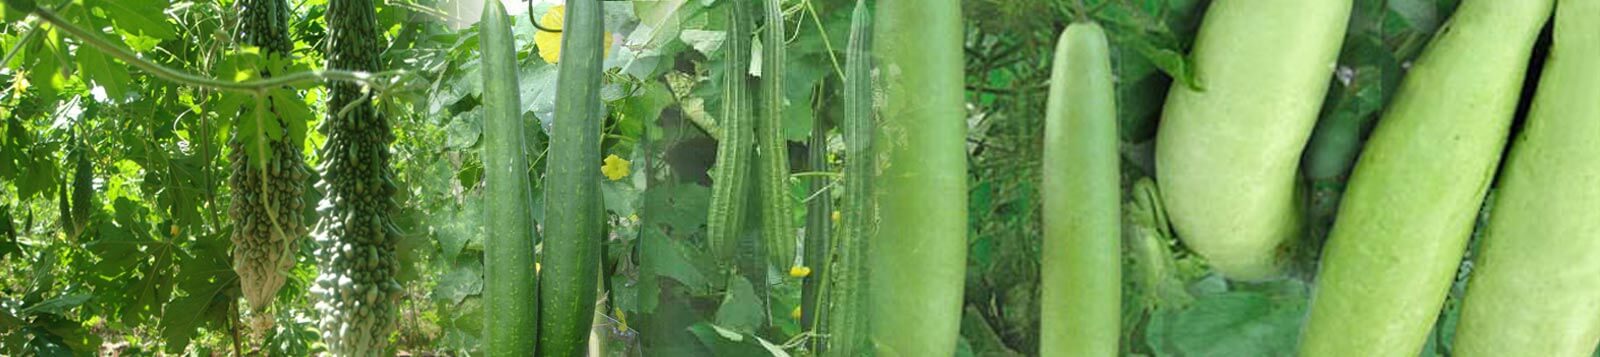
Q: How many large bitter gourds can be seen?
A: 2